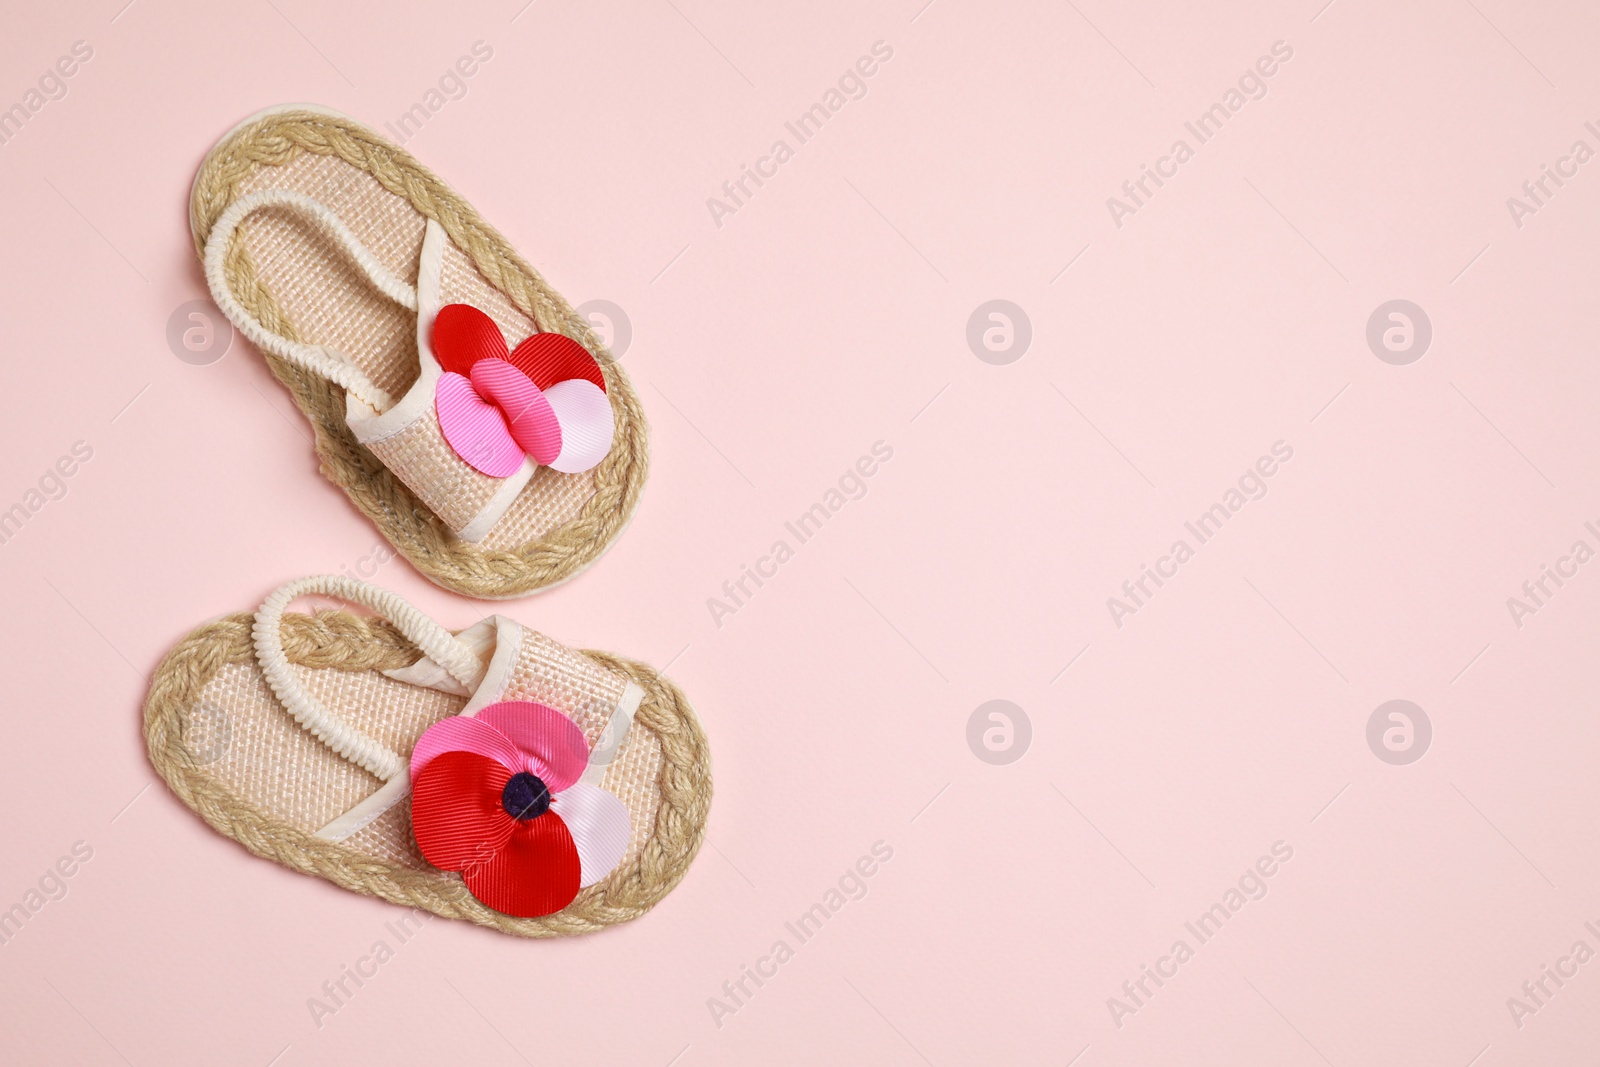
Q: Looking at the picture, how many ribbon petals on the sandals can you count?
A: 10